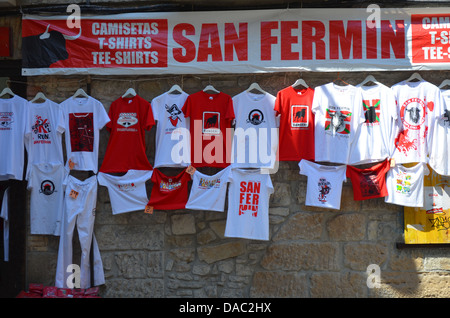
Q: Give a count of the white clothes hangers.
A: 11